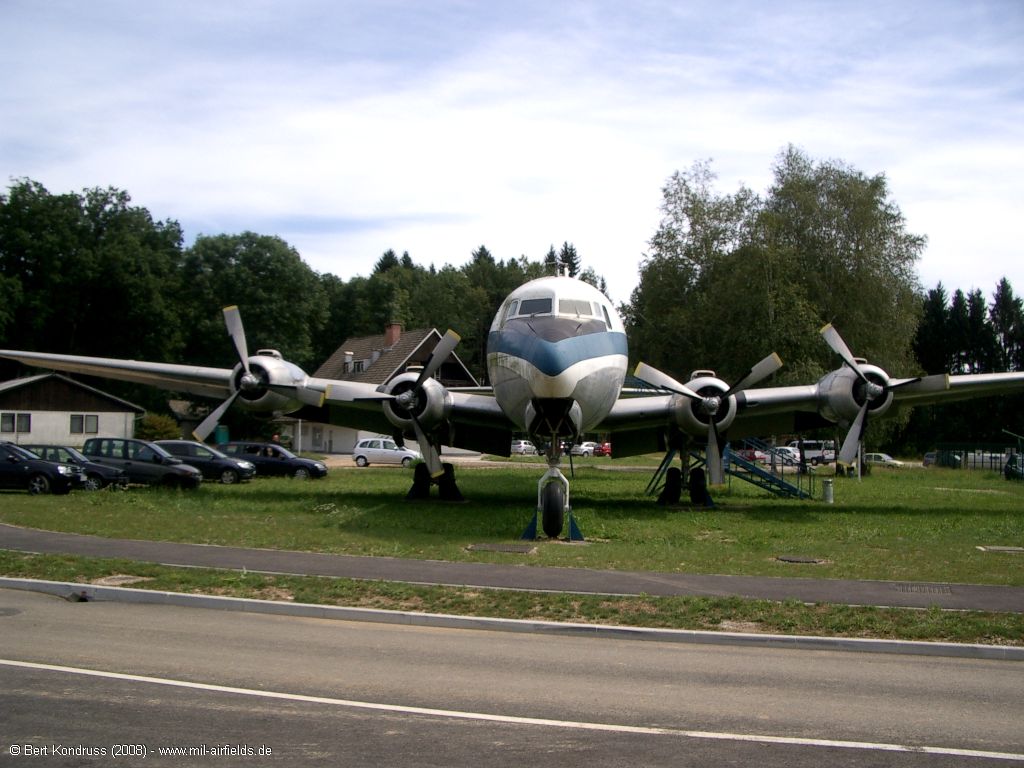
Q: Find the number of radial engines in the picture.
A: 4